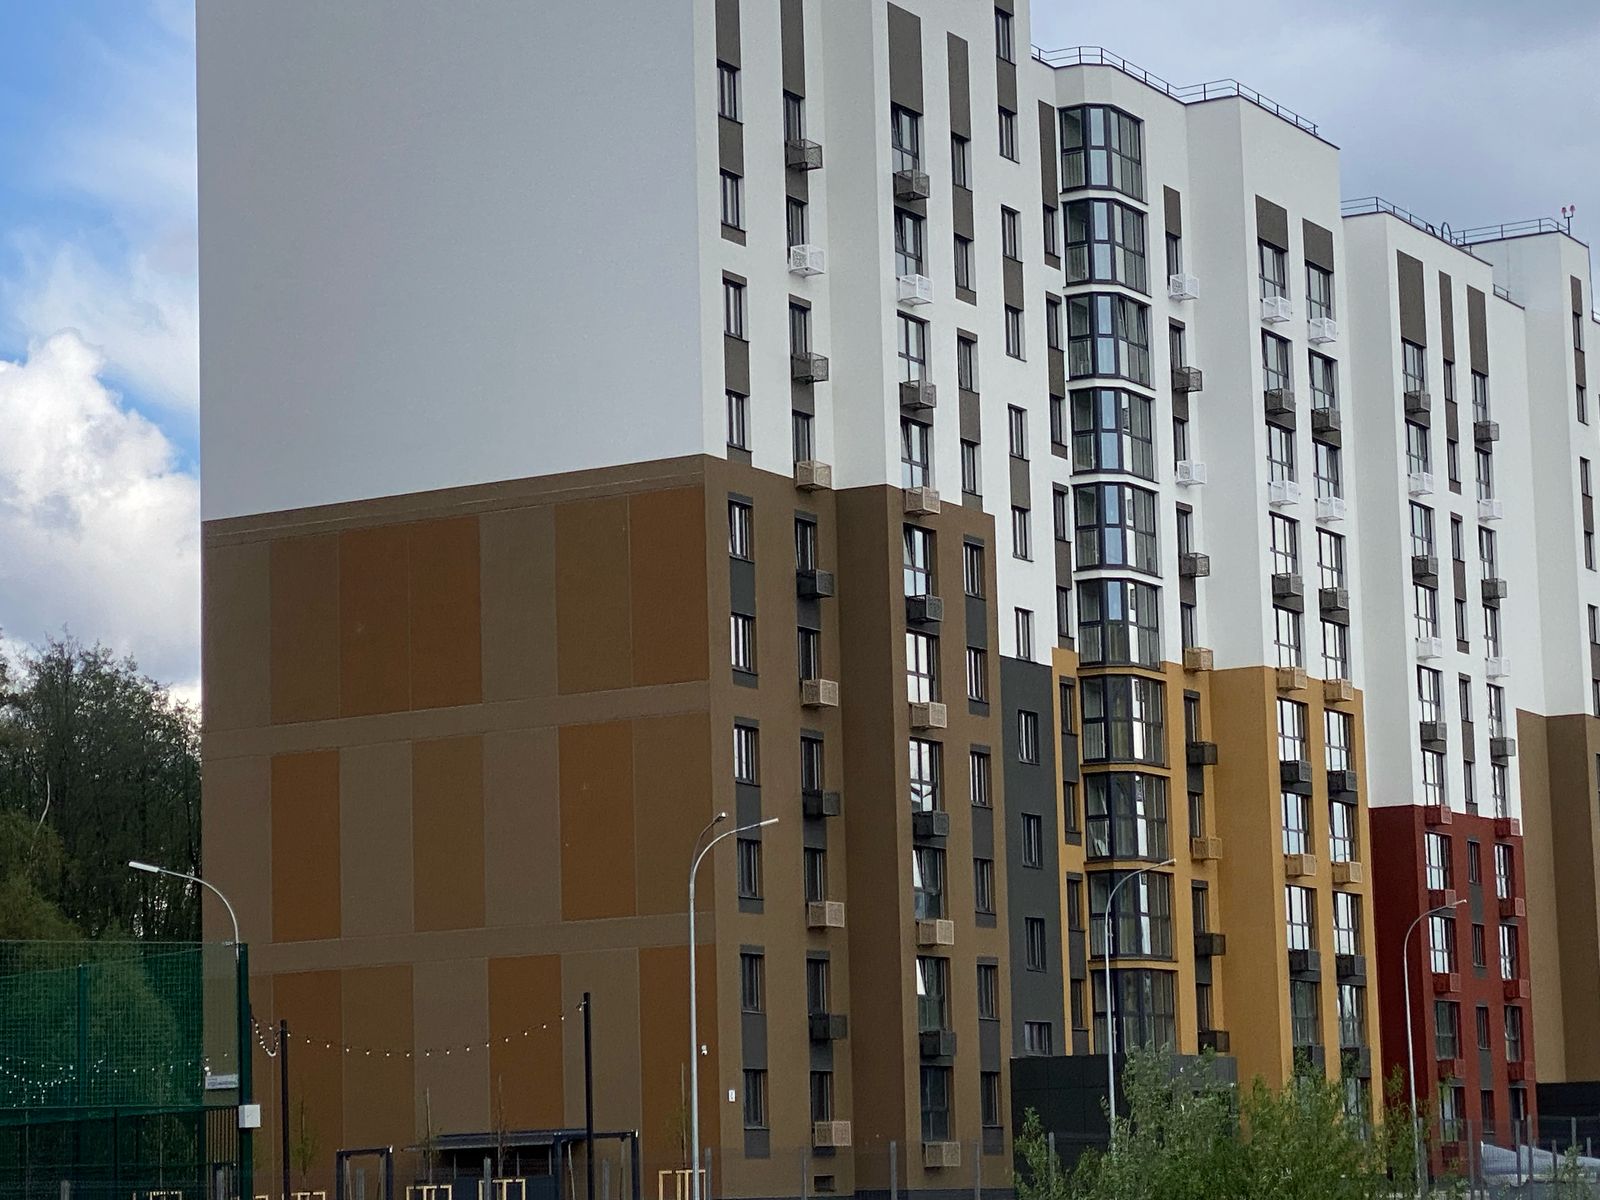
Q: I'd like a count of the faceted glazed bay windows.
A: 10